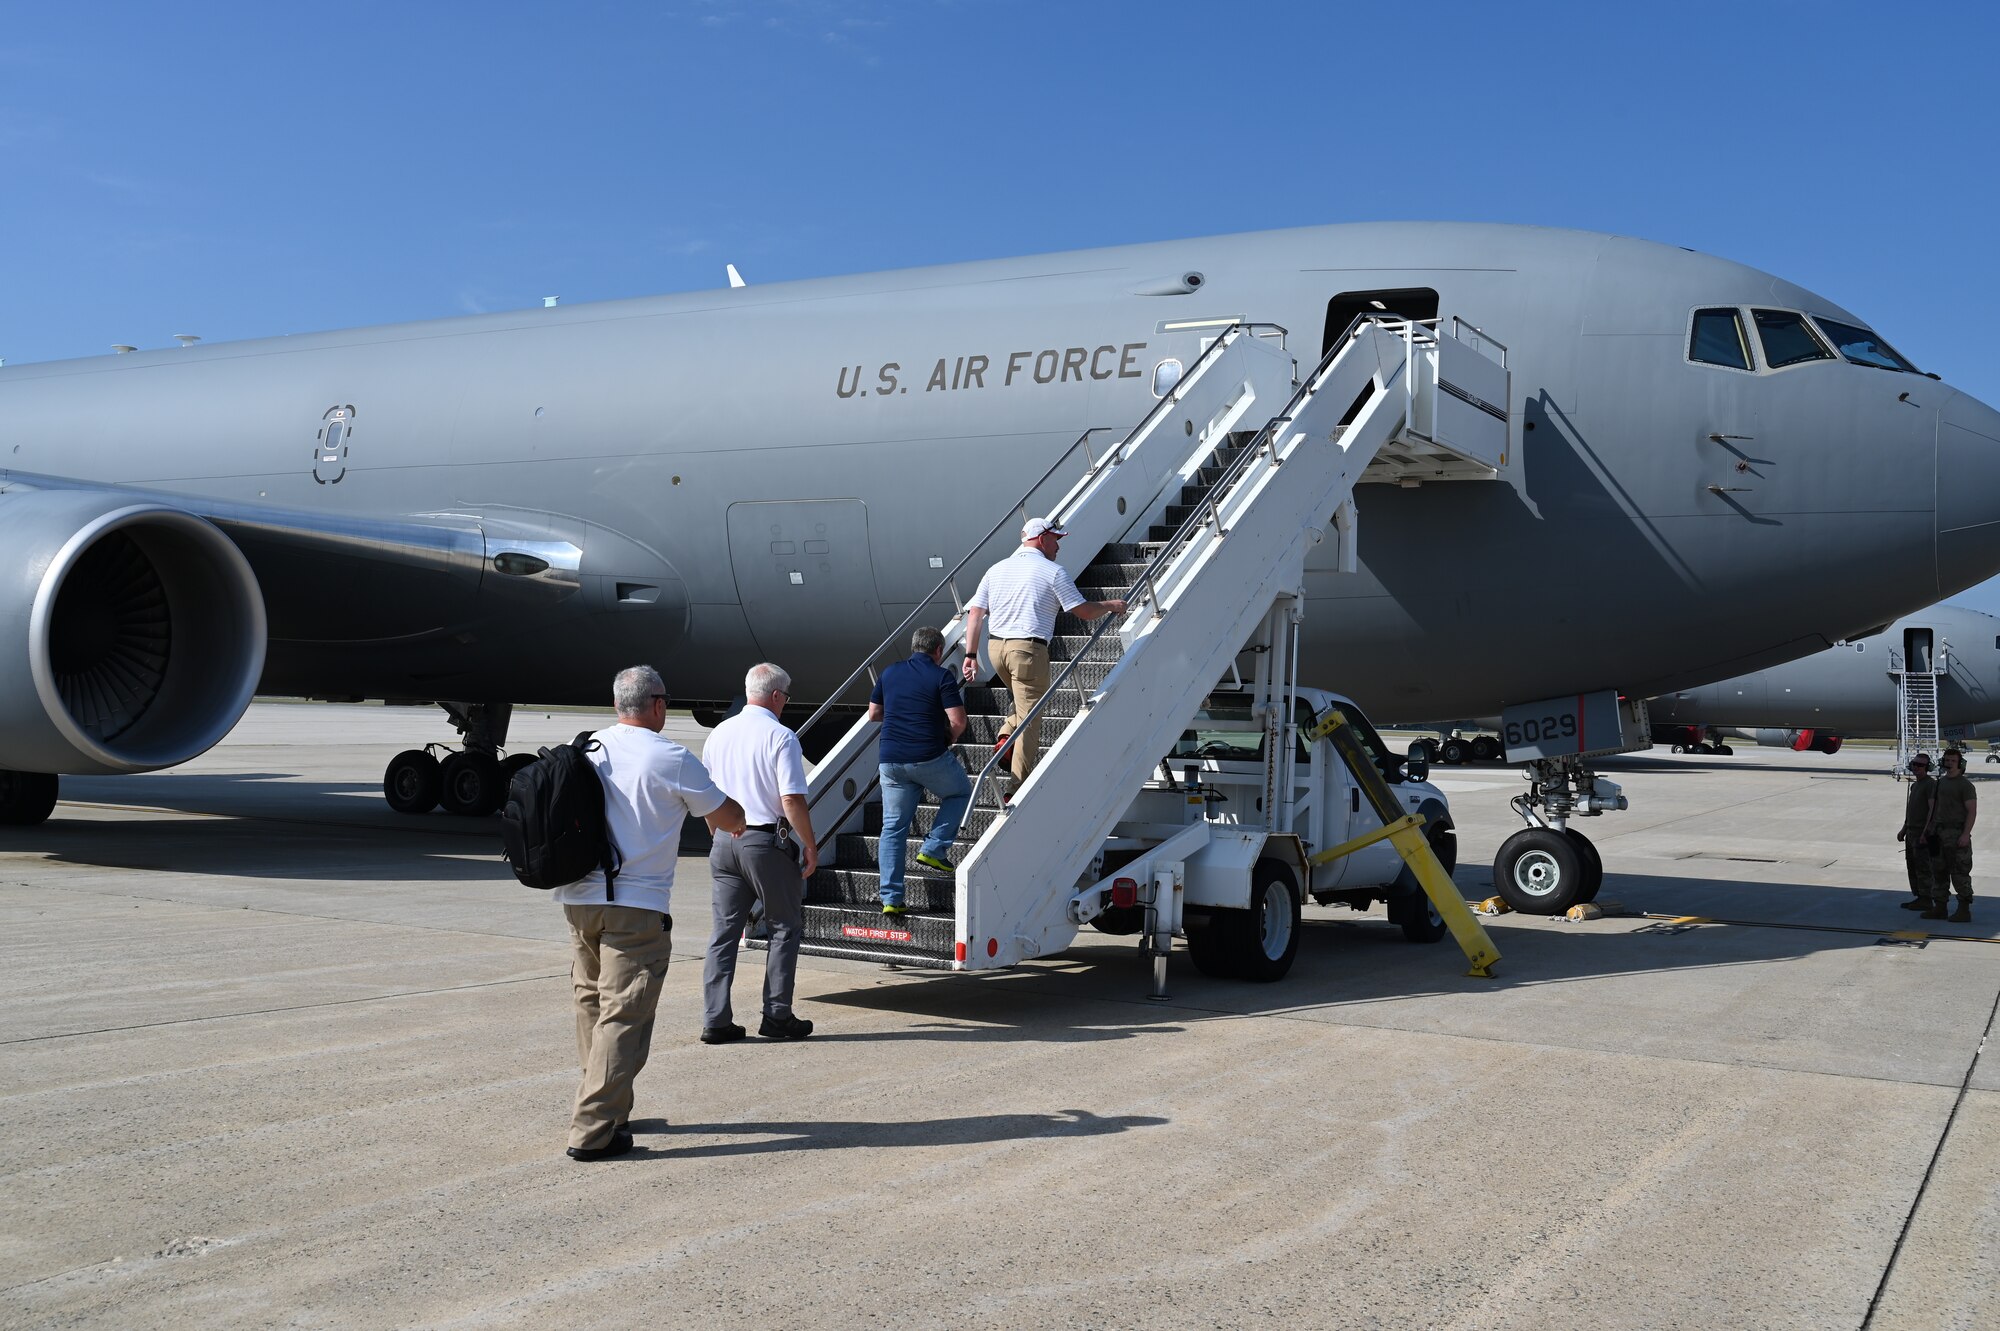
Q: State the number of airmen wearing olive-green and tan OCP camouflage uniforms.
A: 2